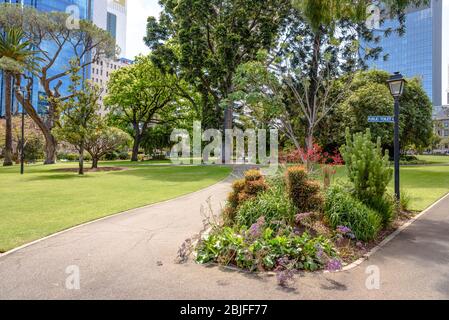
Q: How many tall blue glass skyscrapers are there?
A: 2